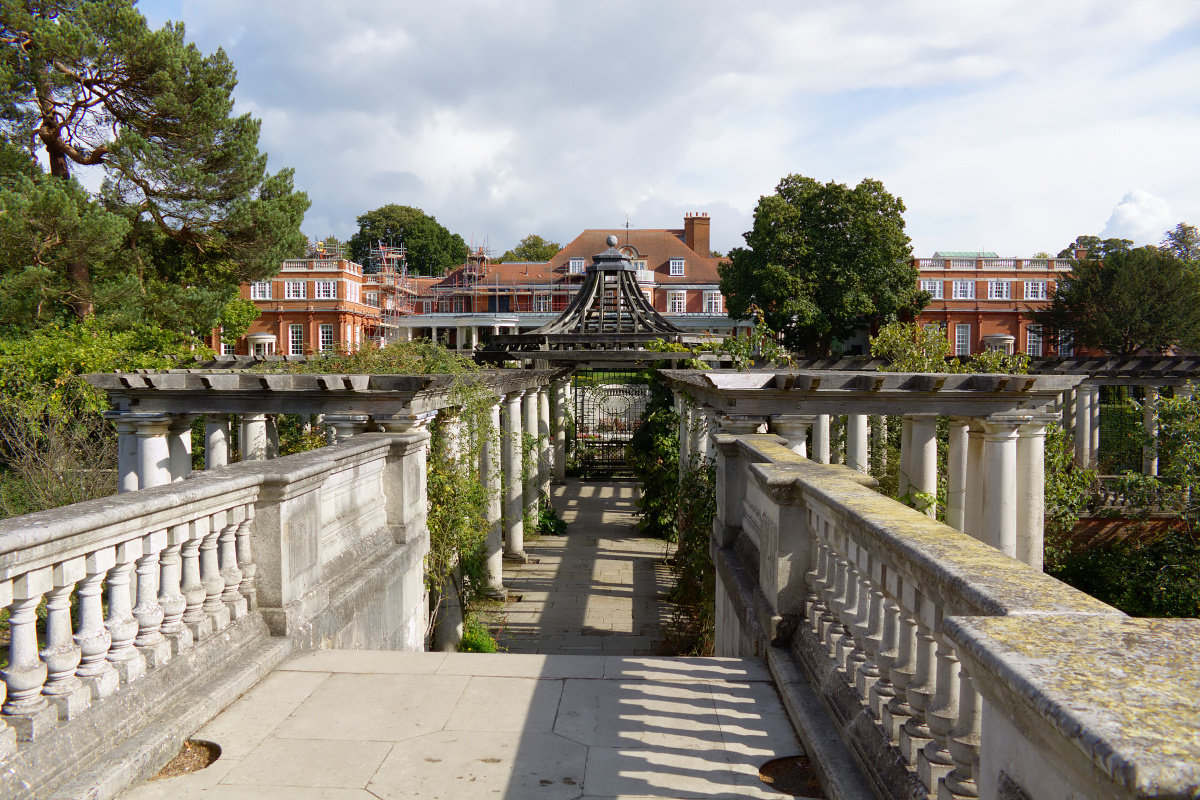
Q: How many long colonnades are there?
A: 2